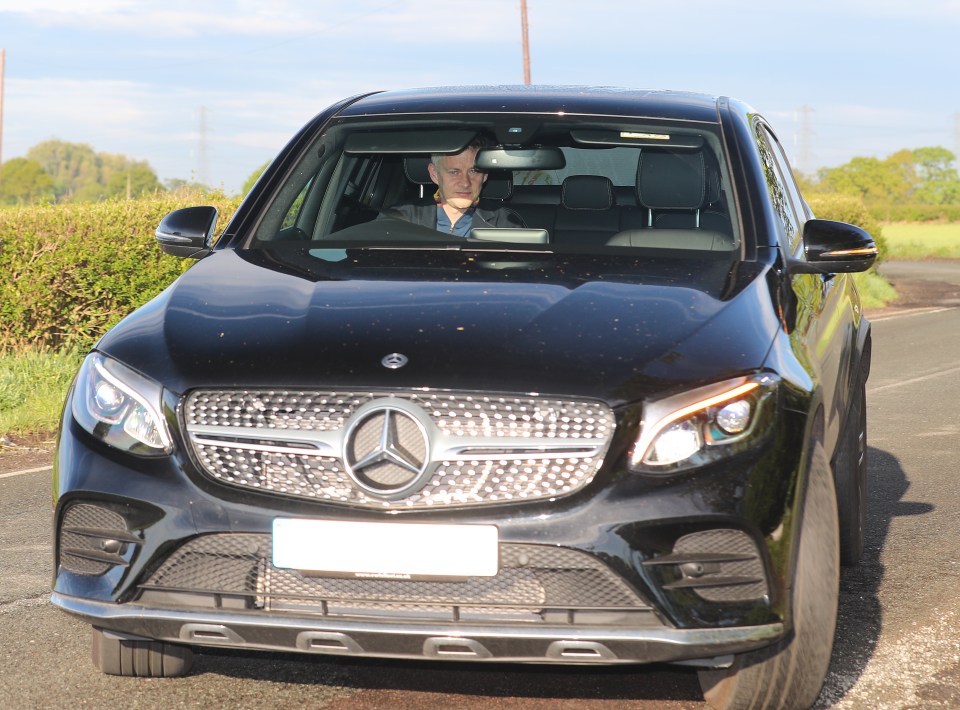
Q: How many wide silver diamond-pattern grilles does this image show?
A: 1